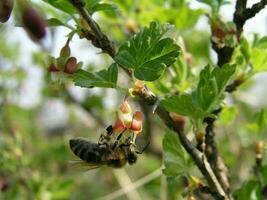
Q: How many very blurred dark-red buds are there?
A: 2